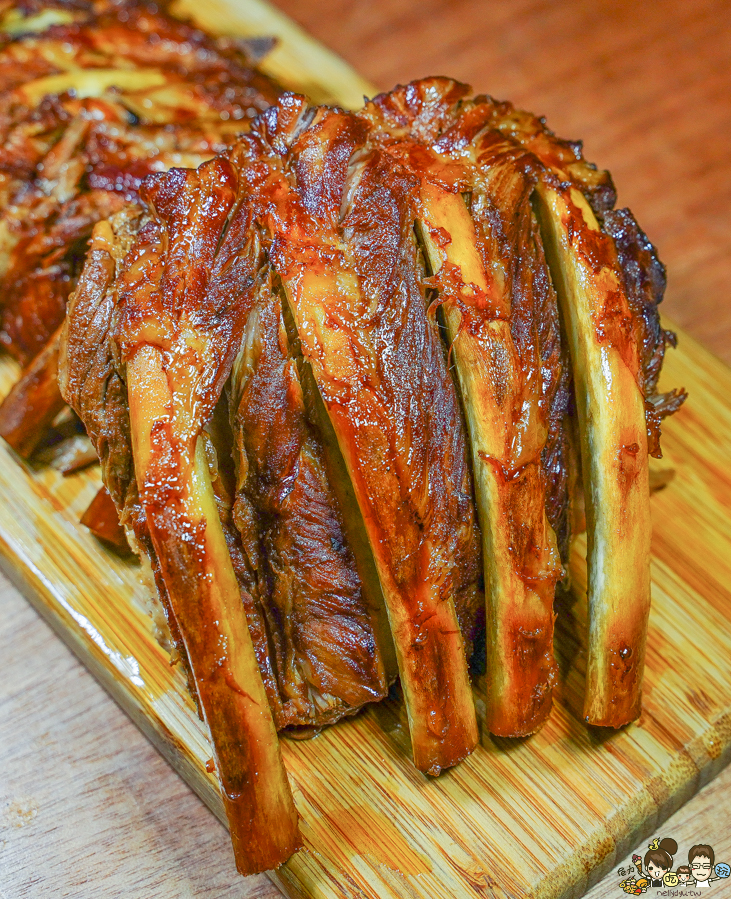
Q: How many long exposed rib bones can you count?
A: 4